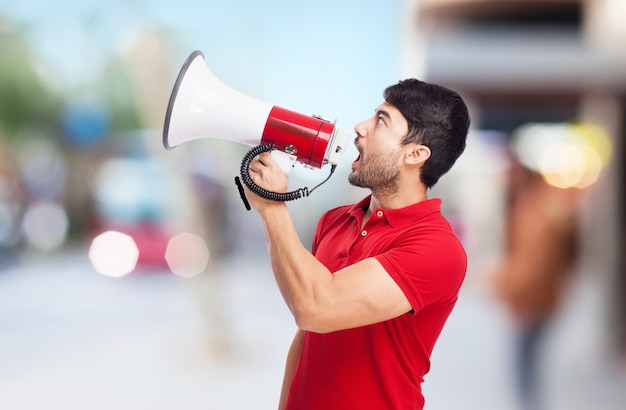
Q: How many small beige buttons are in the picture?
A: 2